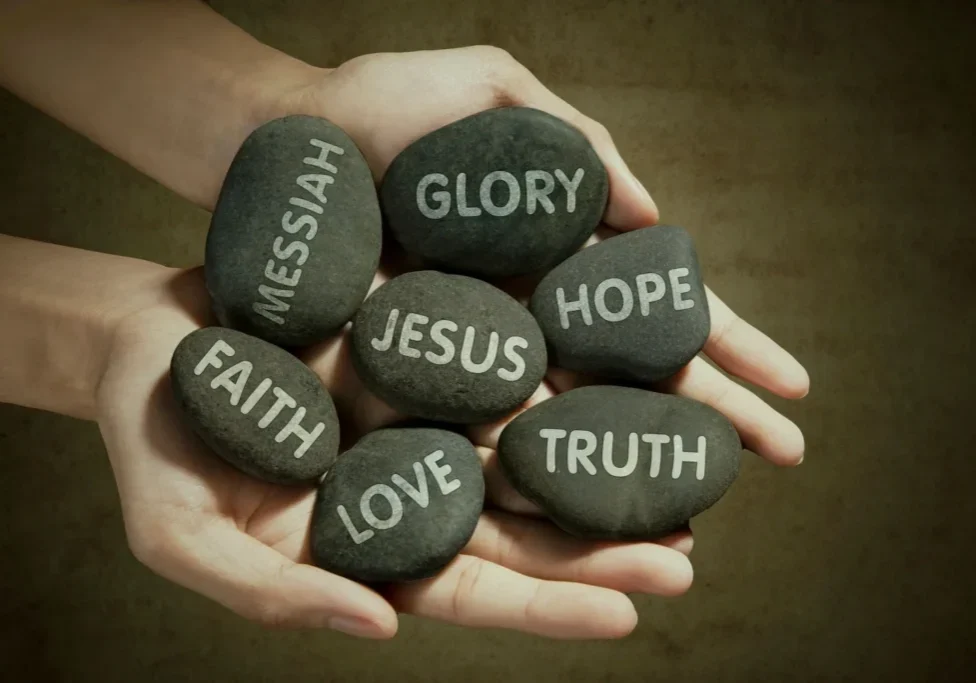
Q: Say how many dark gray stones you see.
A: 7